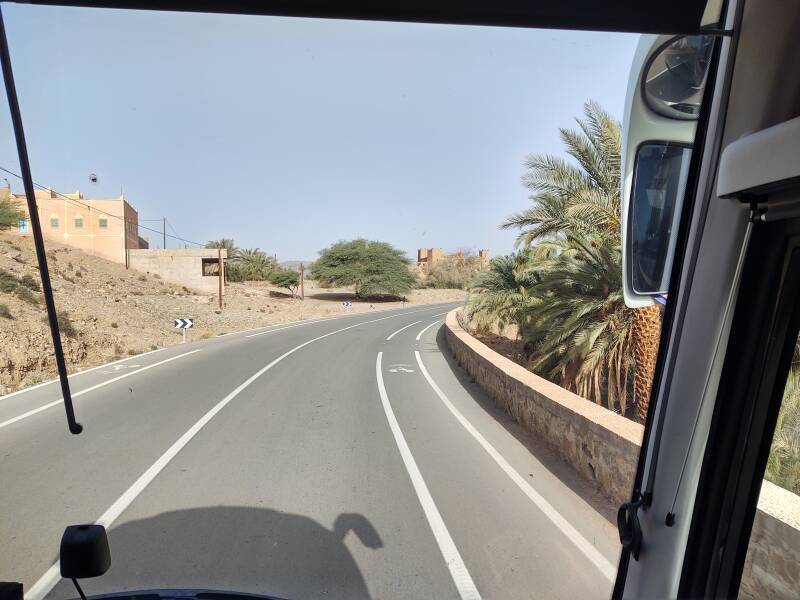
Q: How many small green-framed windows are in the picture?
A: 3